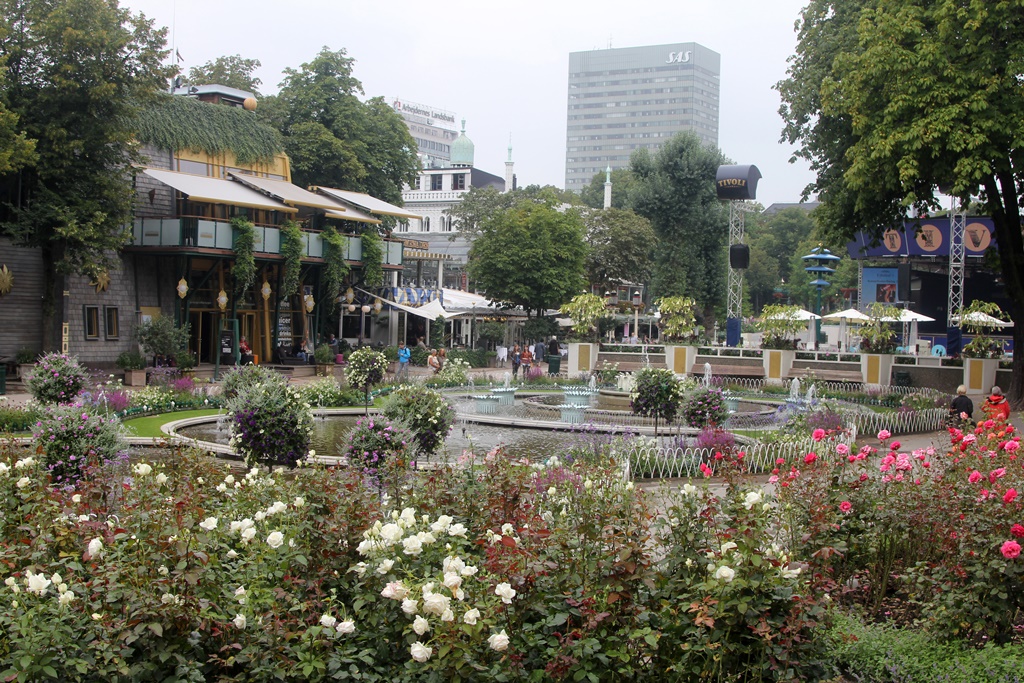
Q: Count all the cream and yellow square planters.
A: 5